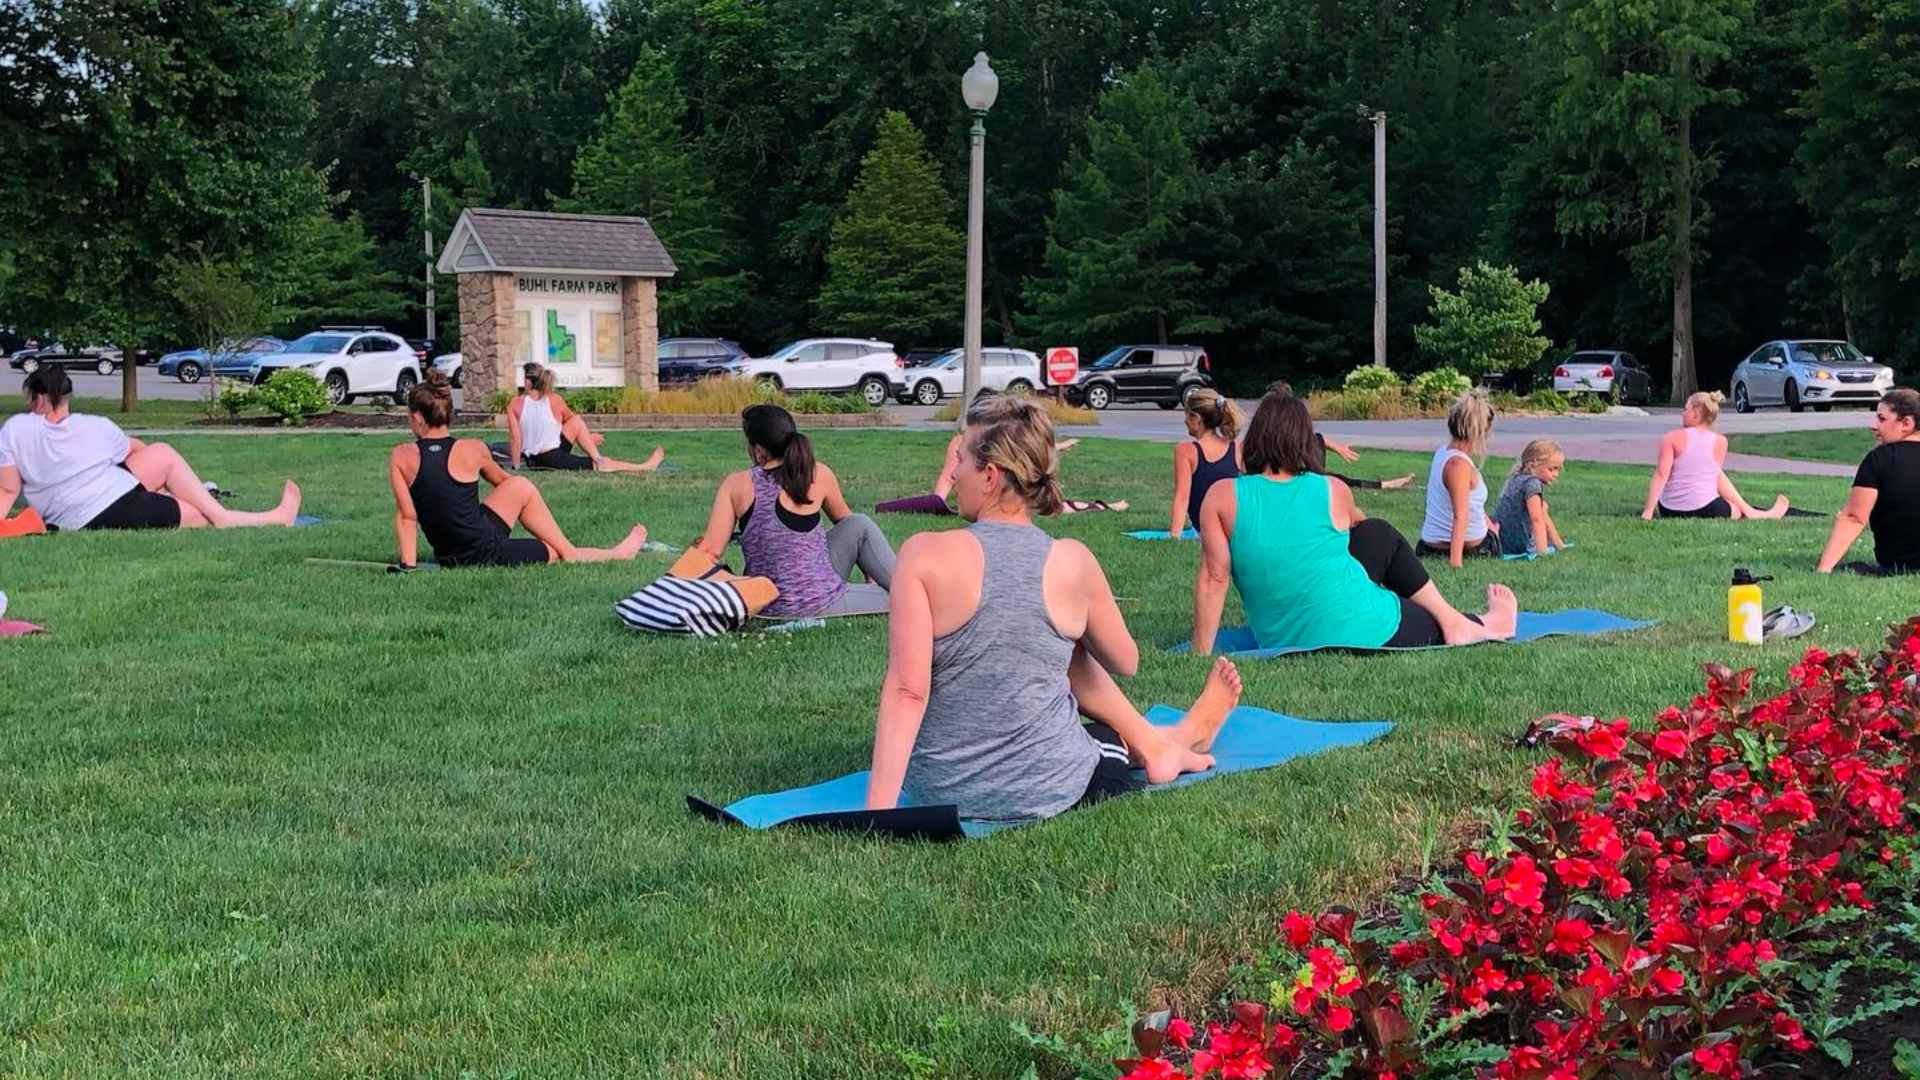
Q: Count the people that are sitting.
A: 13